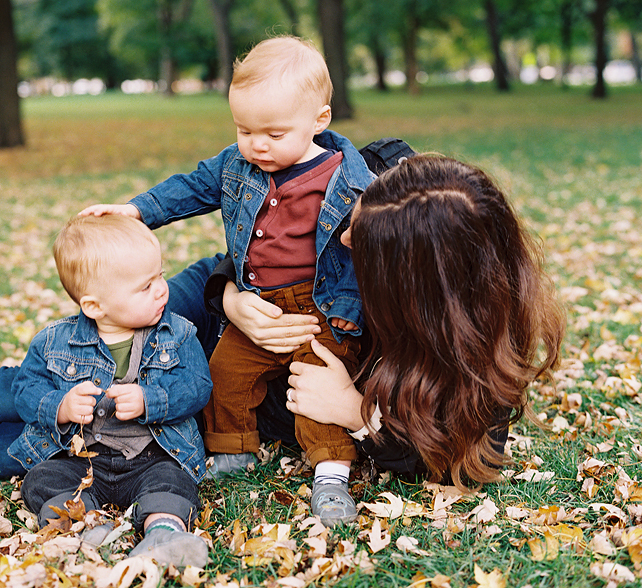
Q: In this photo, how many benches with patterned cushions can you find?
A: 0